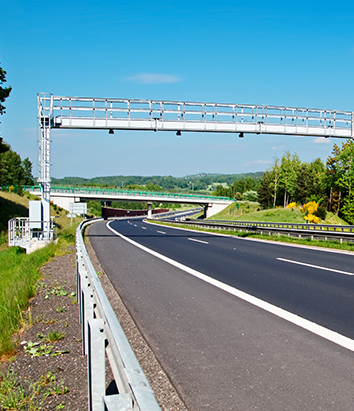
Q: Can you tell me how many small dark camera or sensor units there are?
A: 3